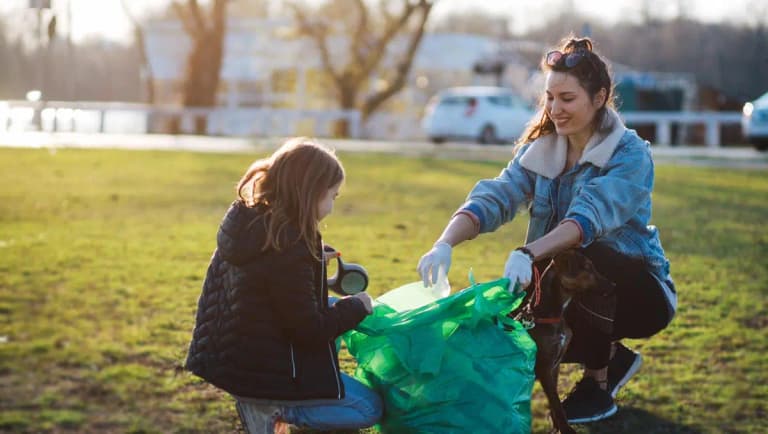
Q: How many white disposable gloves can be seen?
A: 2